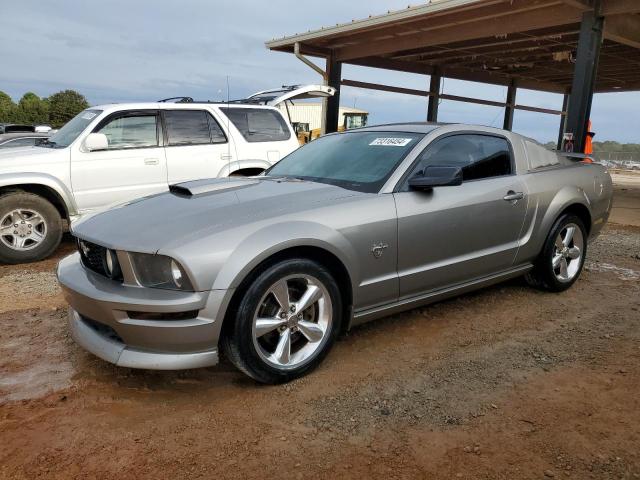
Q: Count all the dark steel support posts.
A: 5